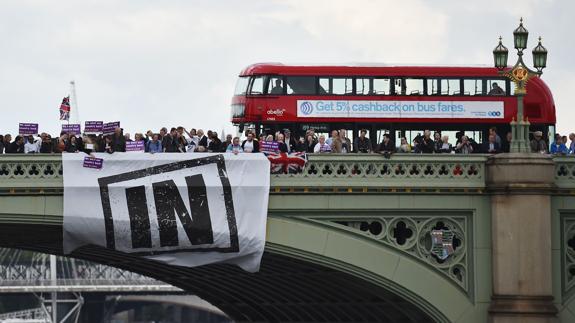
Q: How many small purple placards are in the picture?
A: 7